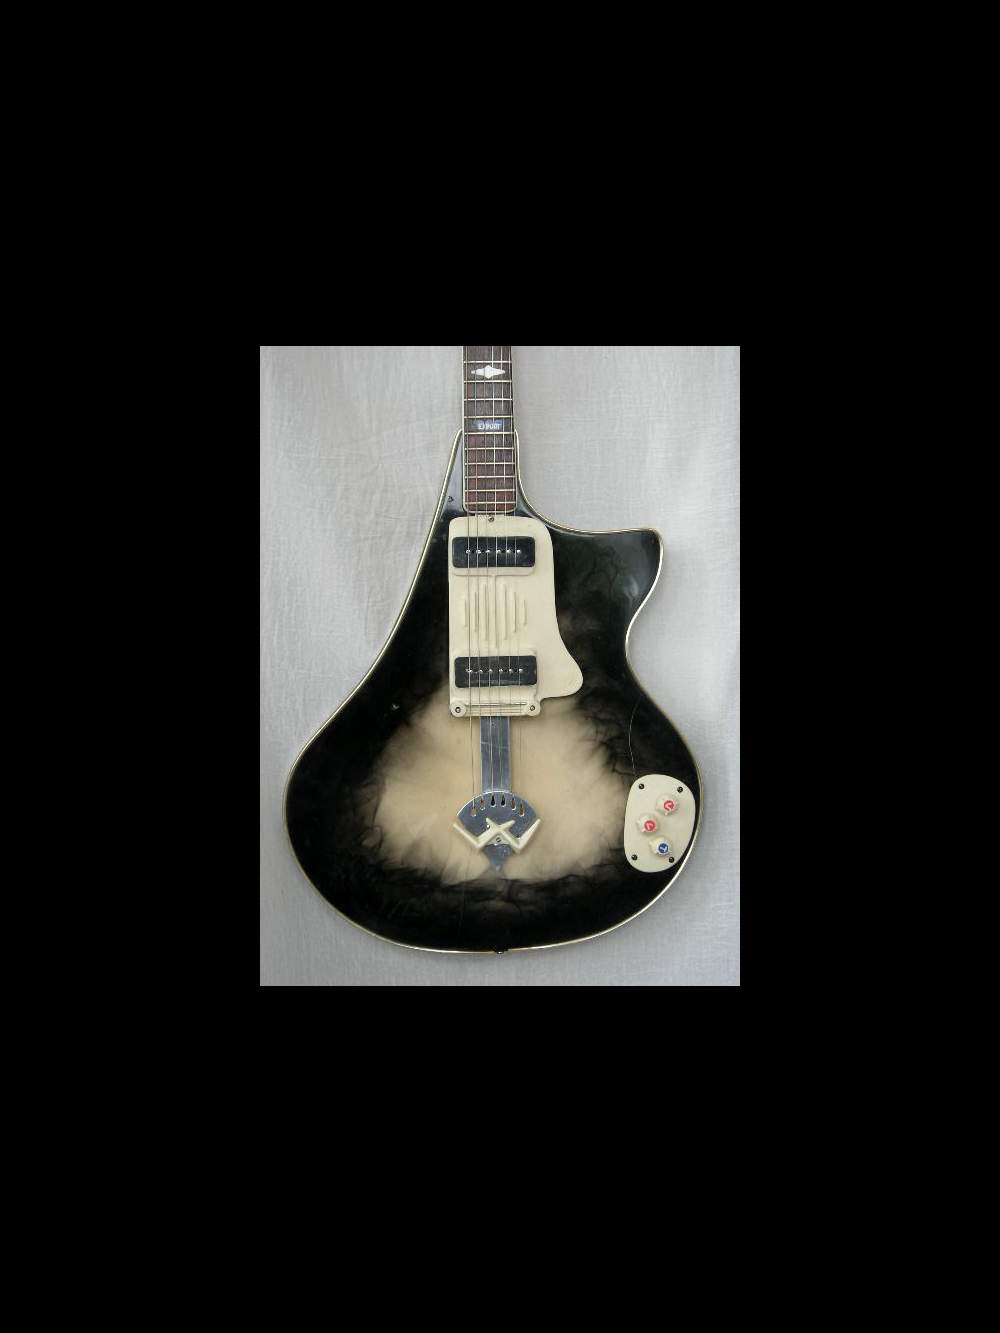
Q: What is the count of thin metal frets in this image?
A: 10